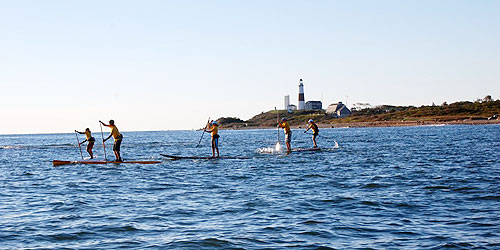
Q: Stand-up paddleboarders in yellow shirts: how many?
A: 5